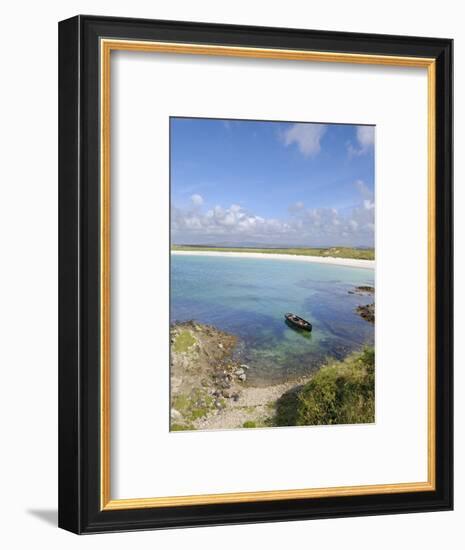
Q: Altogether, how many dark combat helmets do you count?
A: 0